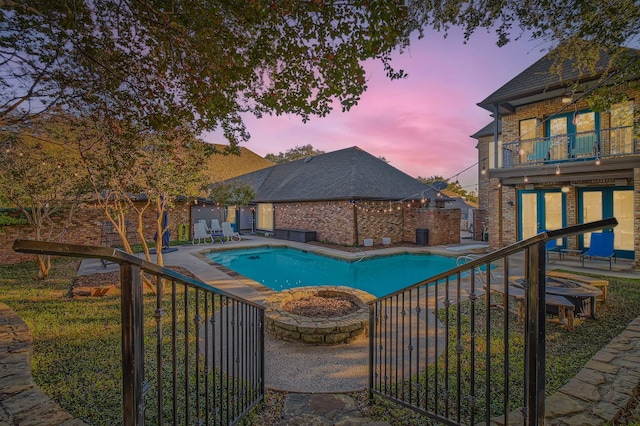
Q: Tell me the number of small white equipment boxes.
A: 2